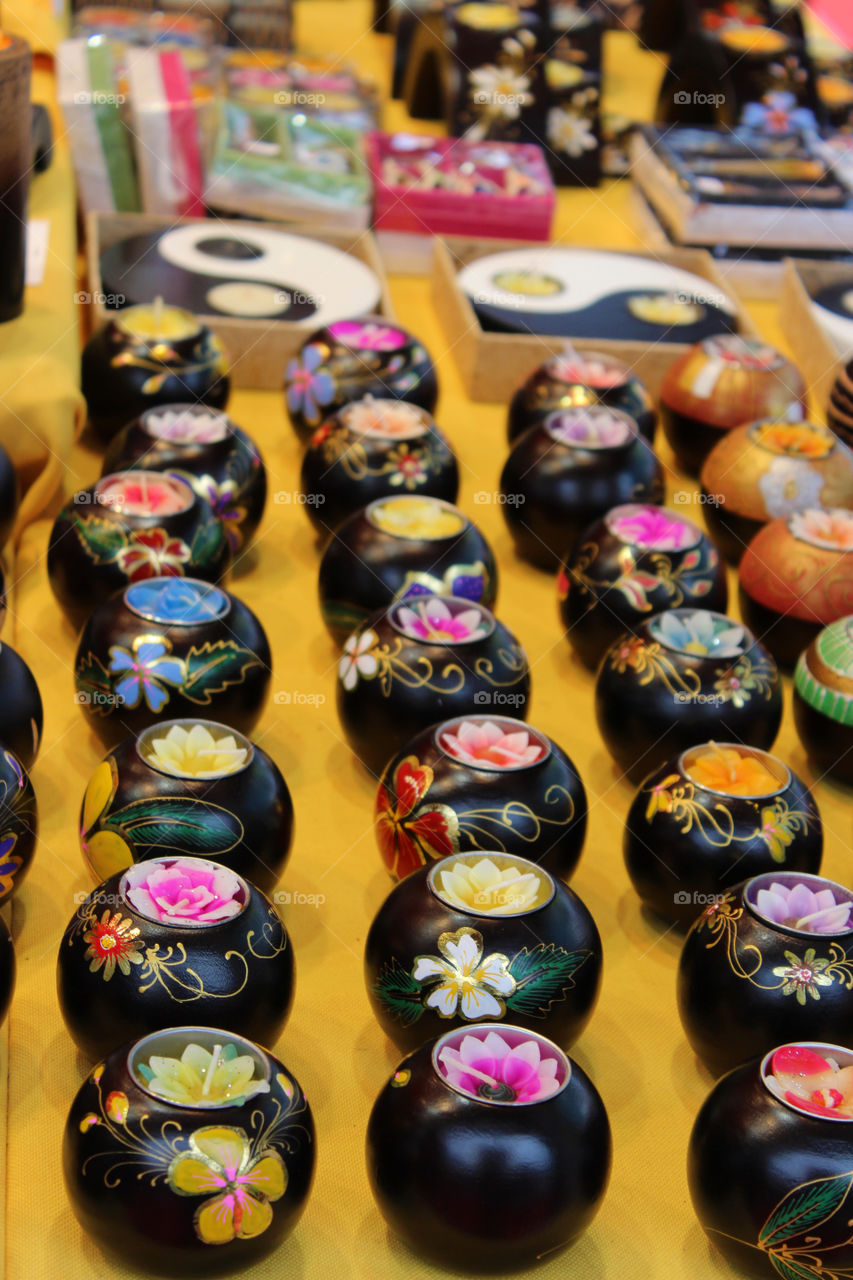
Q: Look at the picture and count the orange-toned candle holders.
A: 3